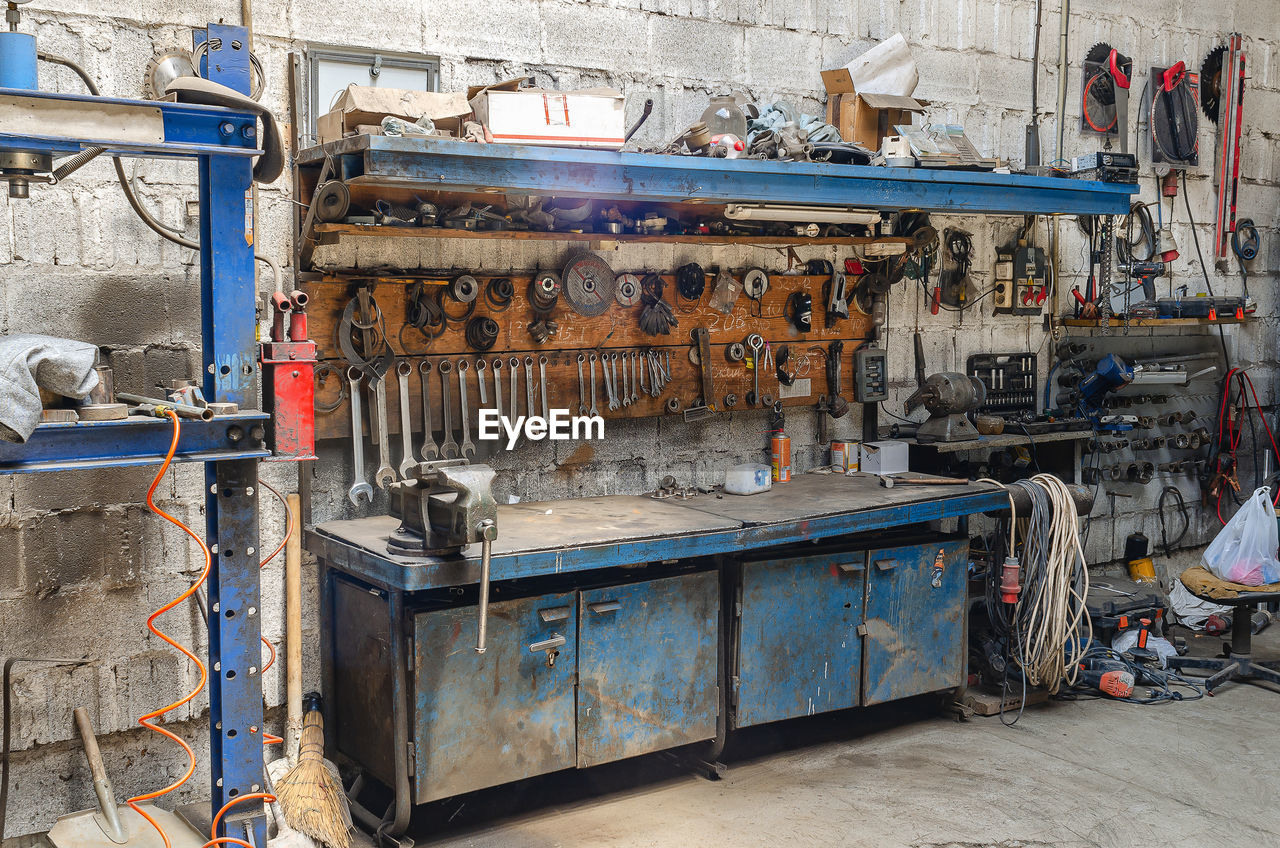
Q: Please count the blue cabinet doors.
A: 4